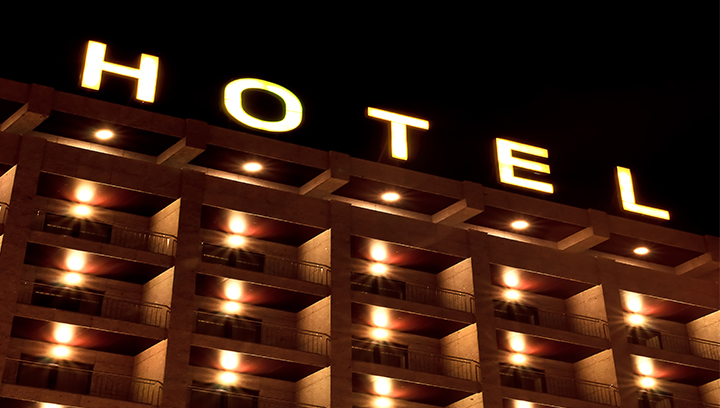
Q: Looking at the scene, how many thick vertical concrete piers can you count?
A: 5